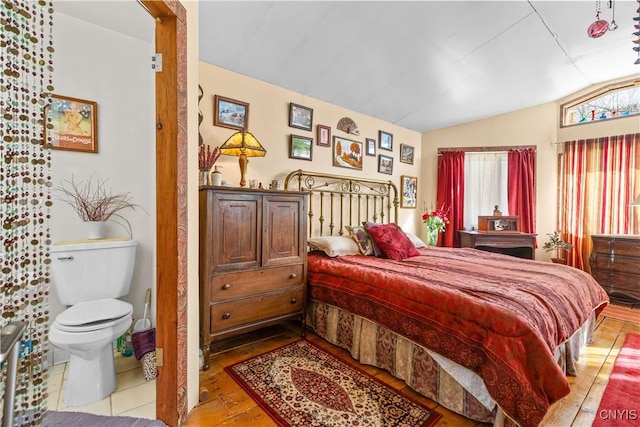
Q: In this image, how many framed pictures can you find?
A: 11